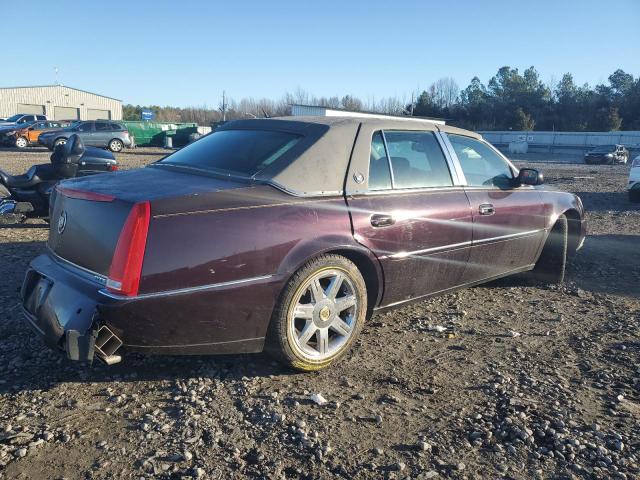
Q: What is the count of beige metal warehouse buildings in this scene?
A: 1